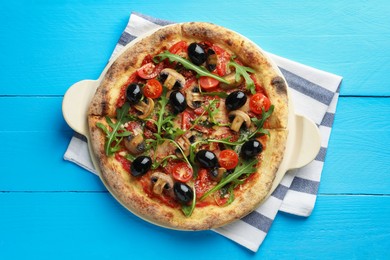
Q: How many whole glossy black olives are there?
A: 8